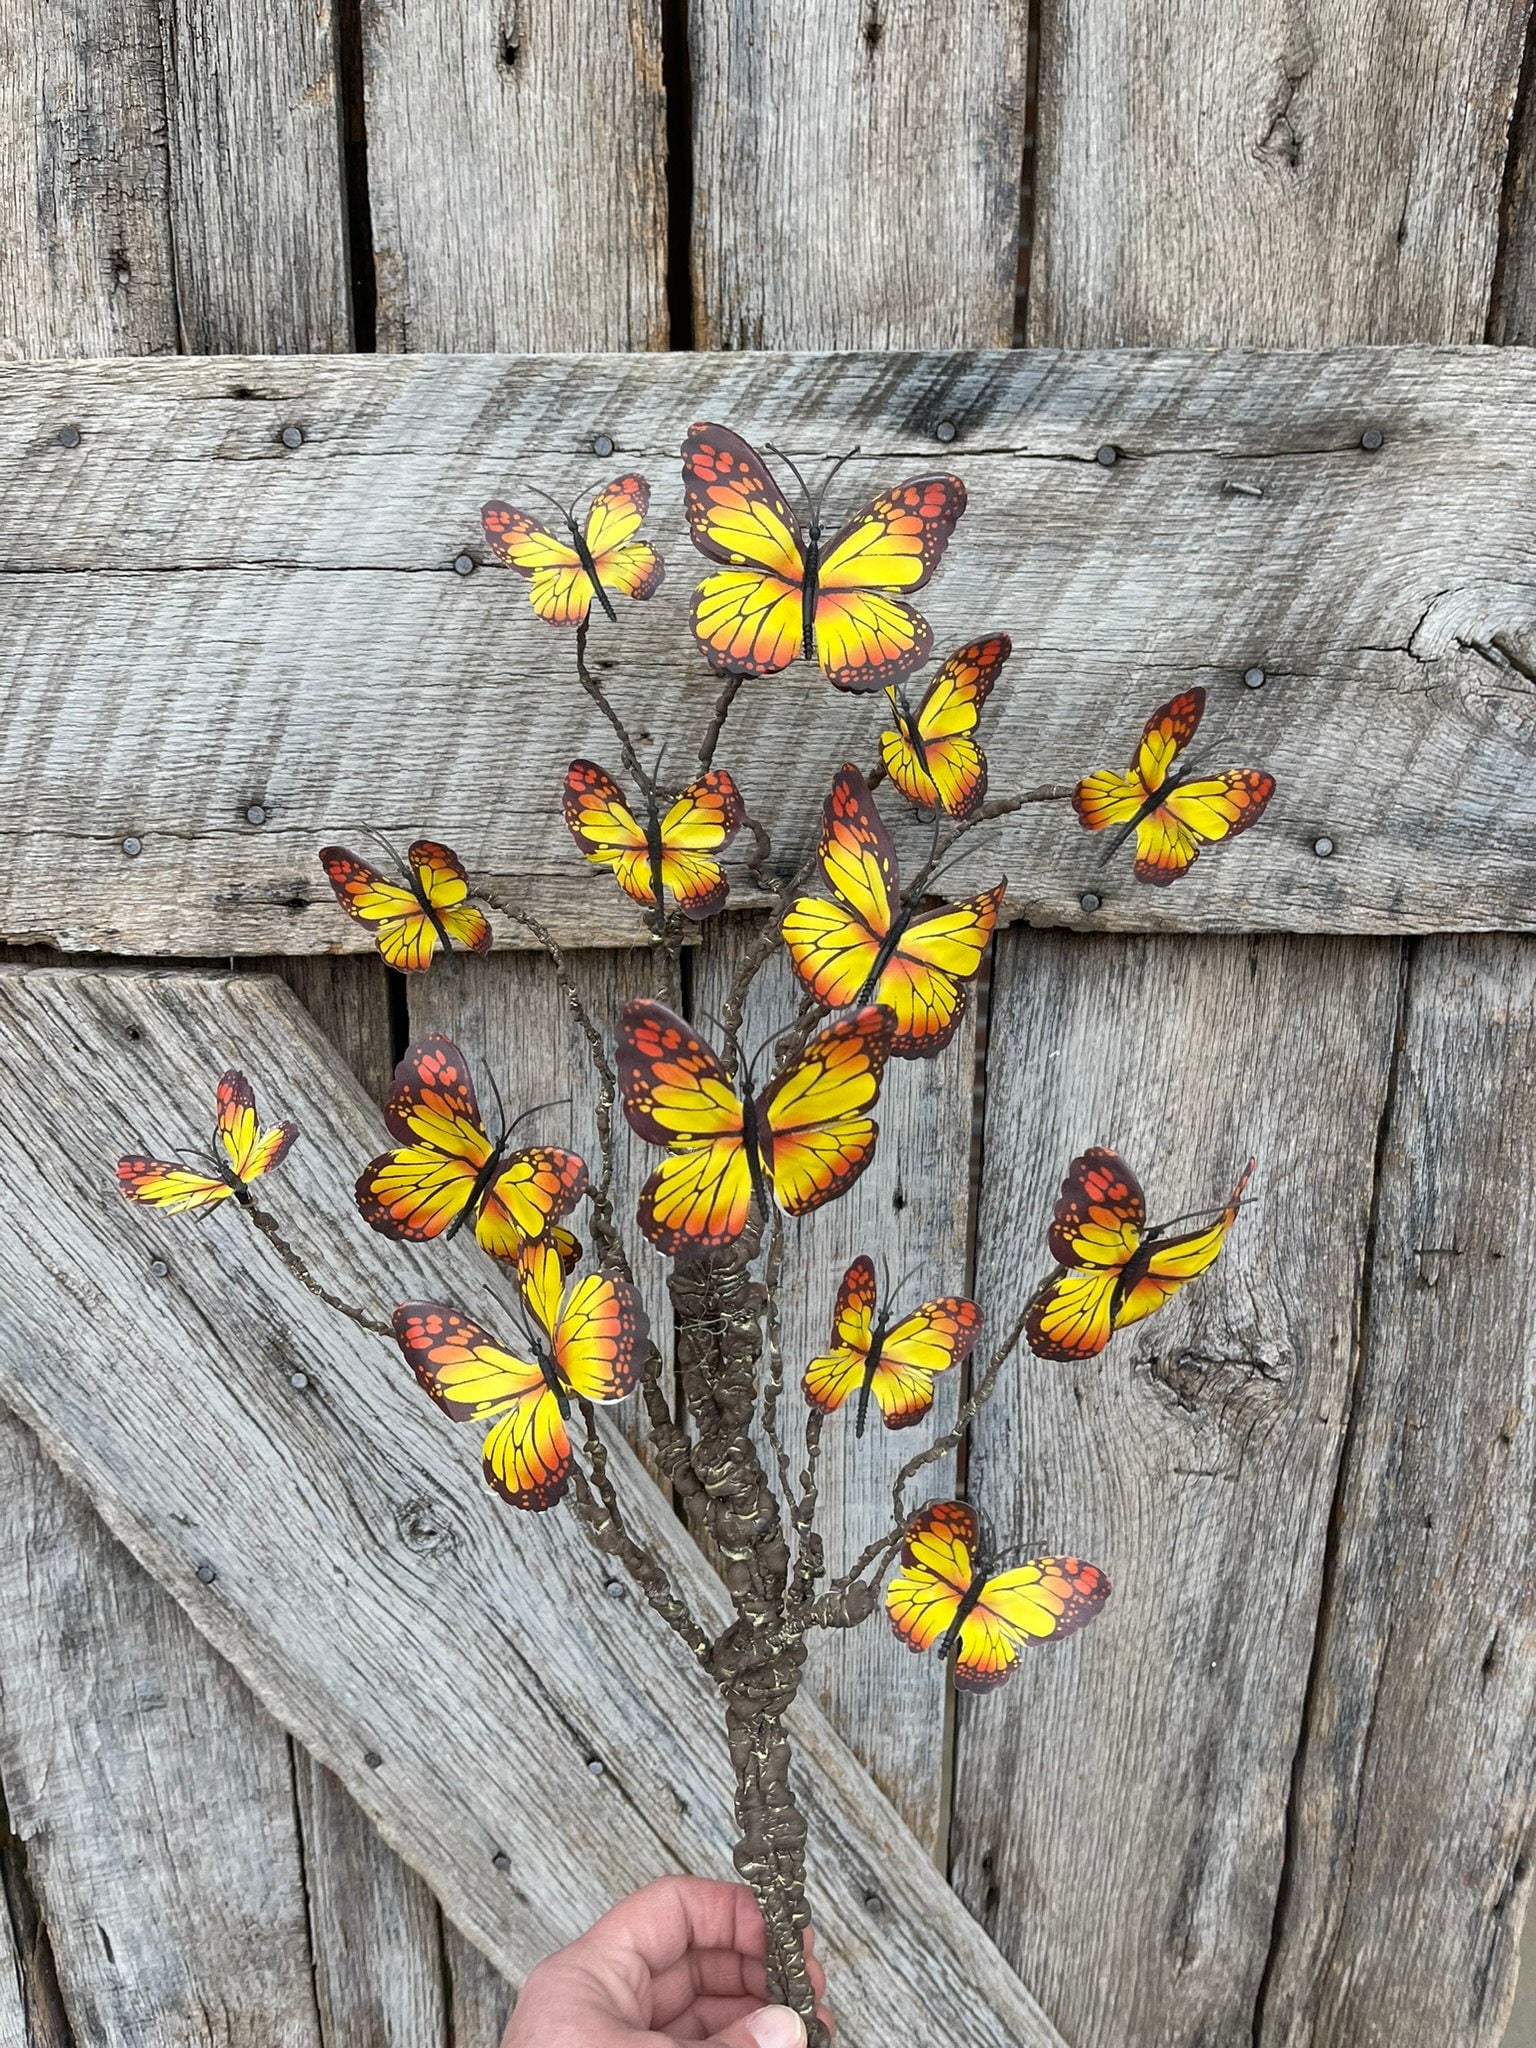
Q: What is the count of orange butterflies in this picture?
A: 14